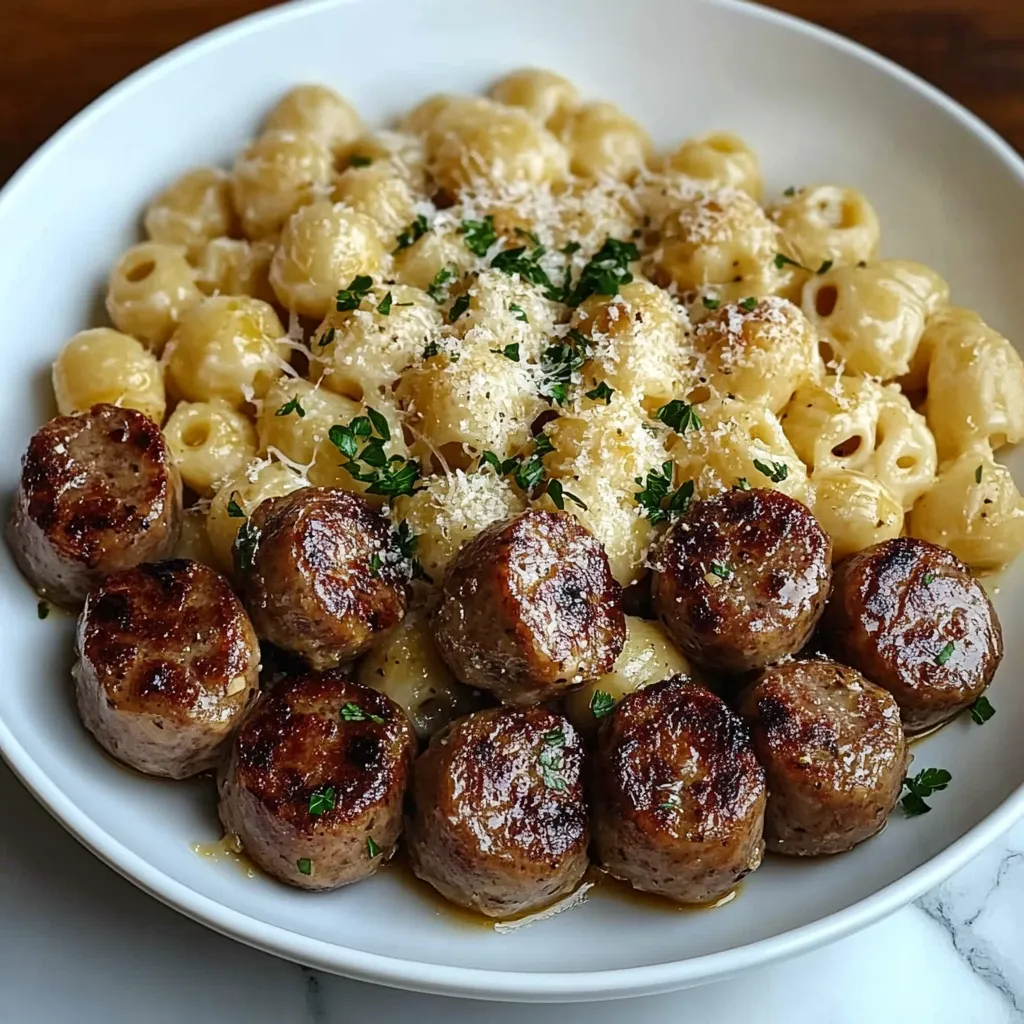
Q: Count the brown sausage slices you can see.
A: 10